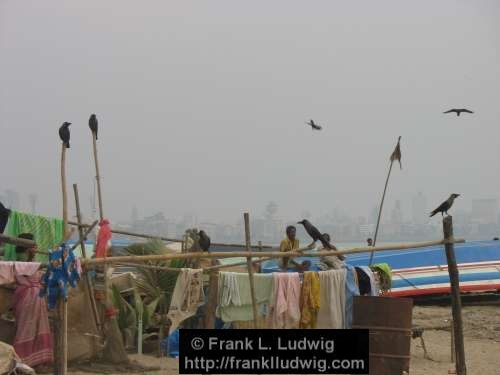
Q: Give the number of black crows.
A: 7